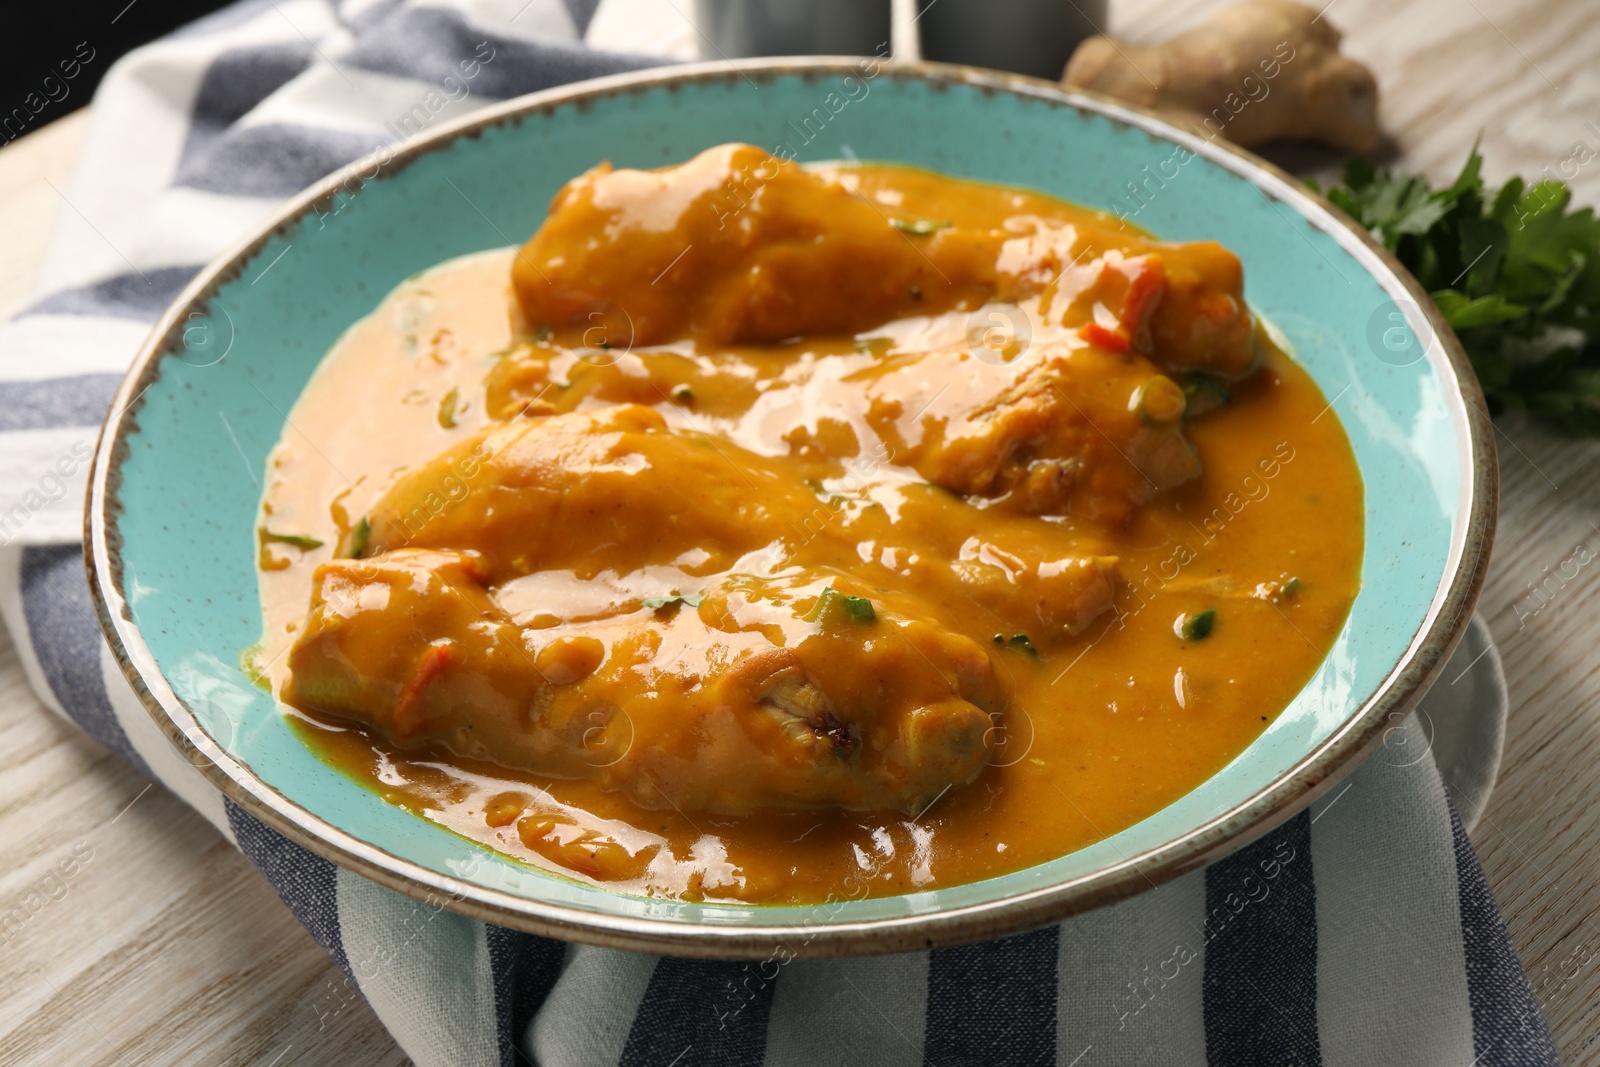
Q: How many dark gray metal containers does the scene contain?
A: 2